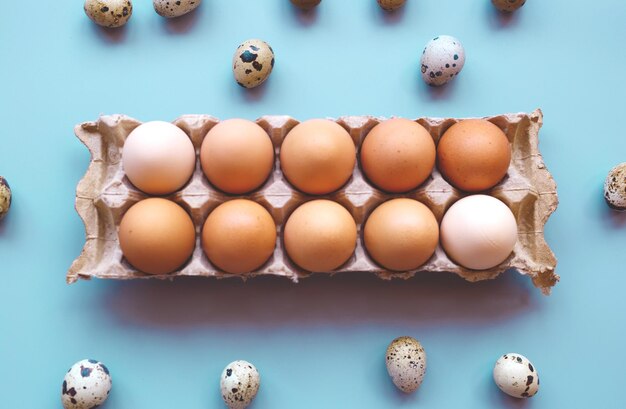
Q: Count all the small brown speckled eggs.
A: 13